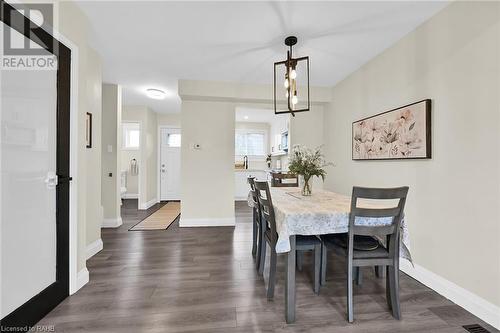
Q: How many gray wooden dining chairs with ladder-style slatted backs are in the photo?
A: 4